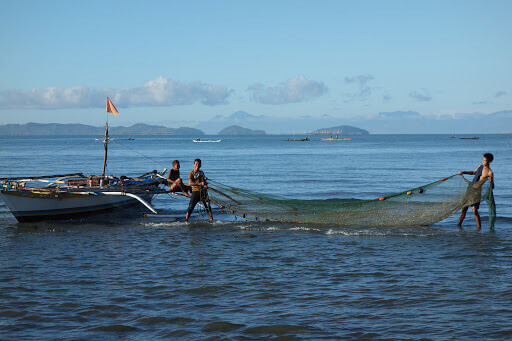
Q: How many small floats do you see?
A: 4